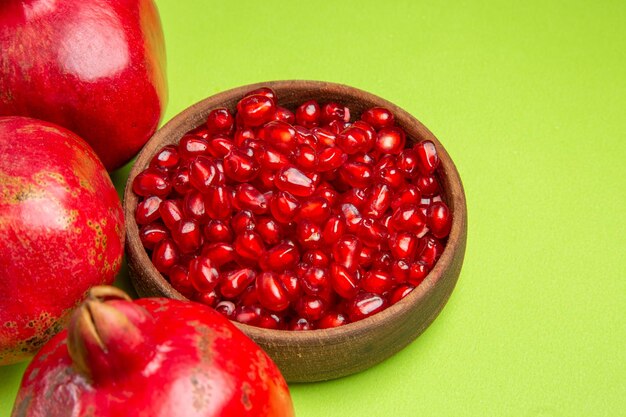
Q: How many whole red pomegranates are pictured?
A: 3